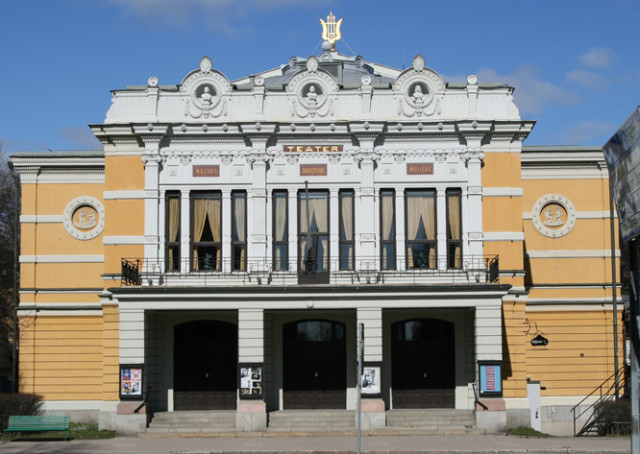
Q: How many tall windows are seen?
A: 9